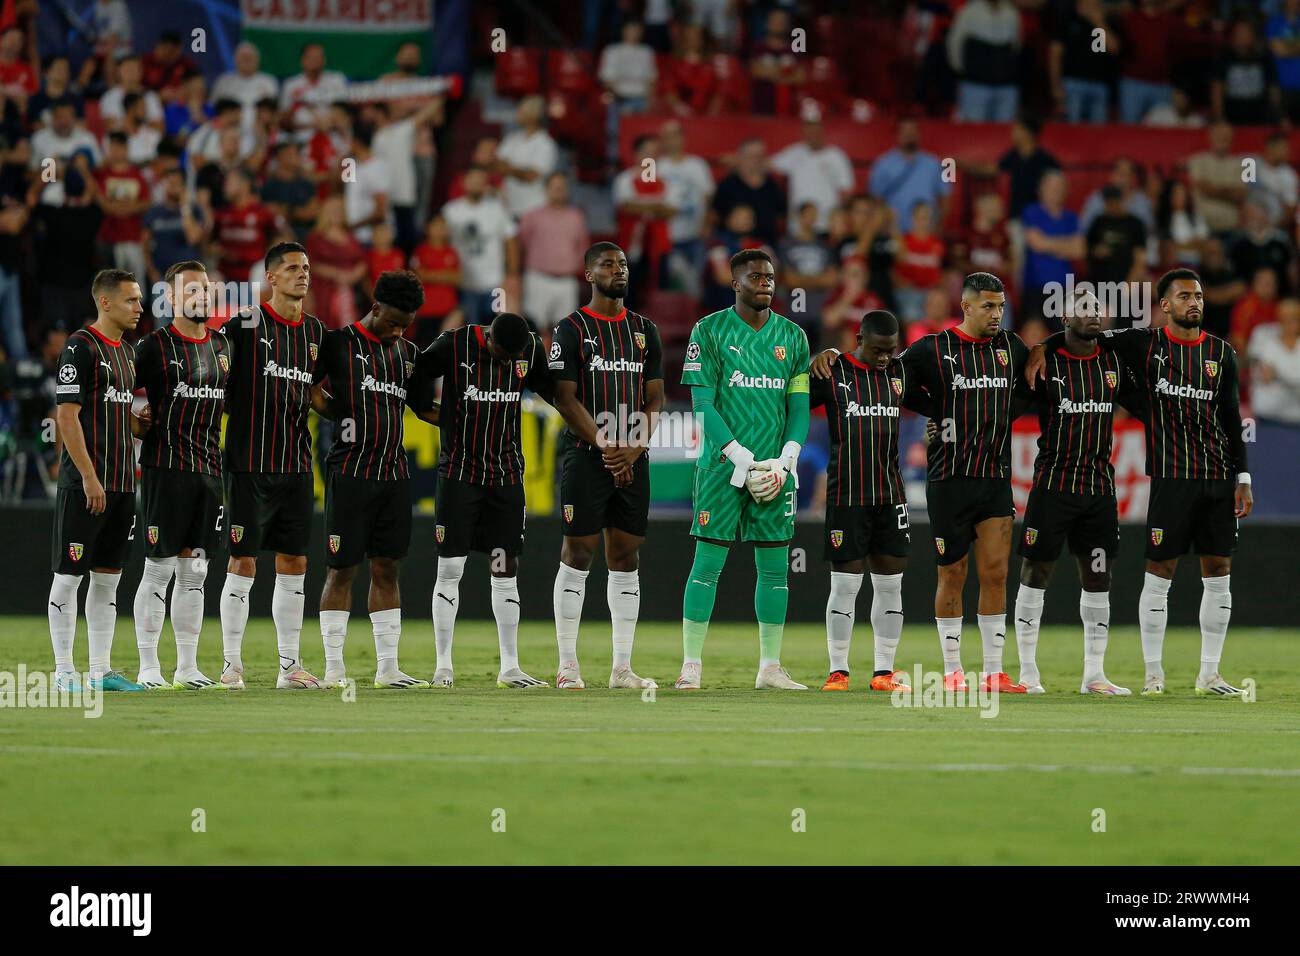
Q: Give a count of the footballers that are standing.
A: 11